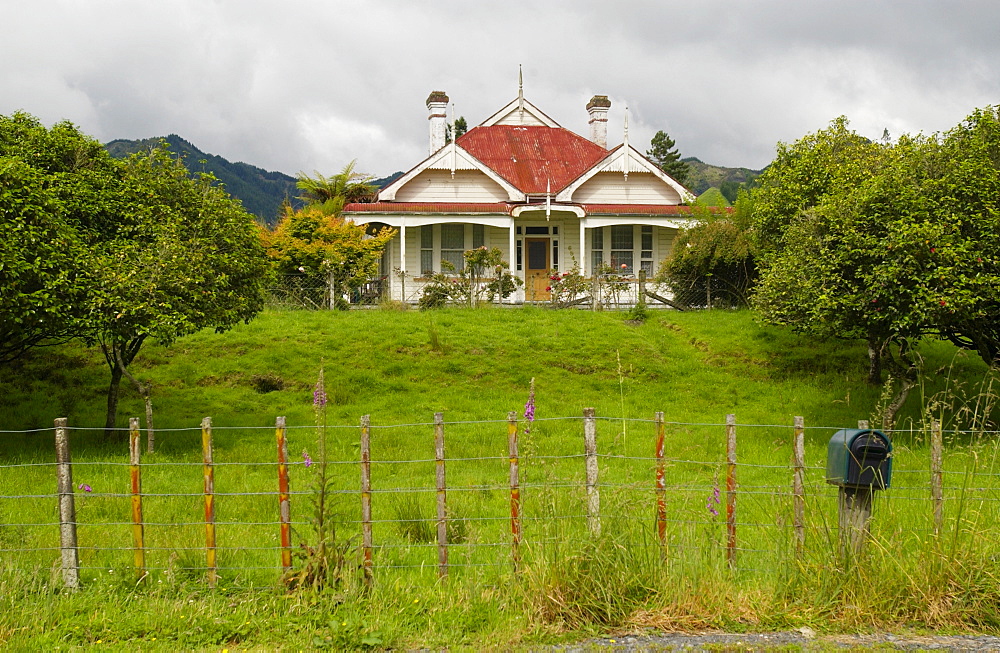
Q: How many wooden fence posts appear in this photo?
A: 13